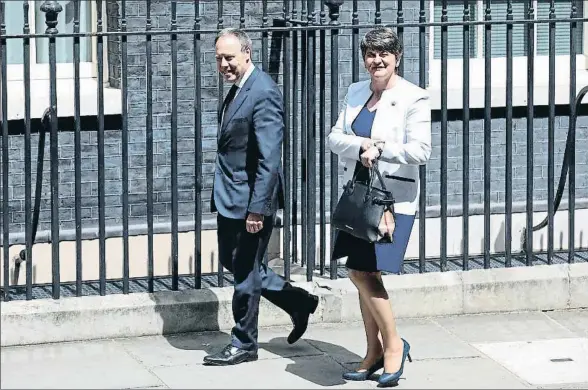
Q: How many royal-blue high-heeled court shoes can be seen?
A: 2